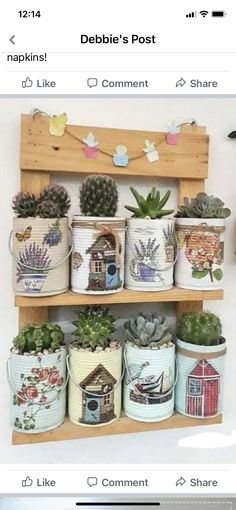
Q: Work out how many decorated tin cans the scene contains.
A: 8